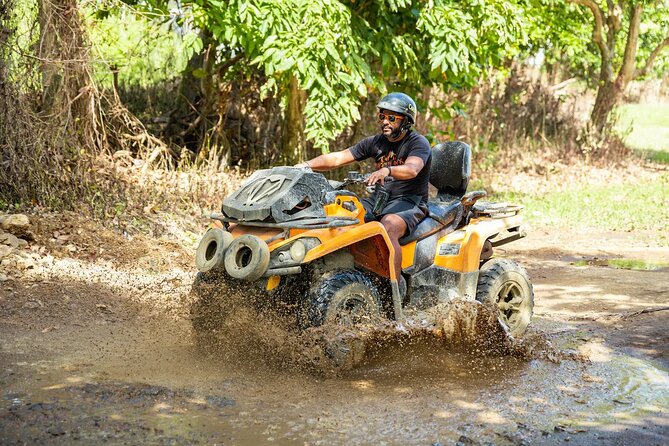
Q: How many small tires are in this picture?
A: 2